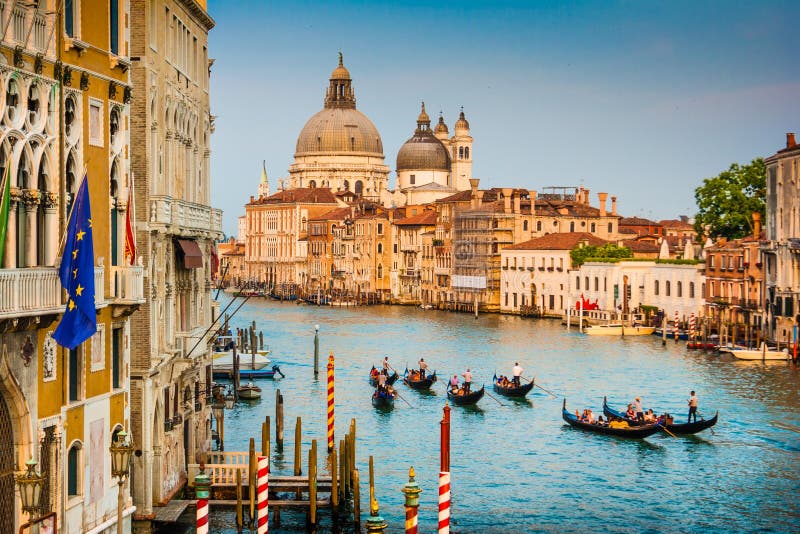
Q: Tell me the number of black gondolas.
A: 7